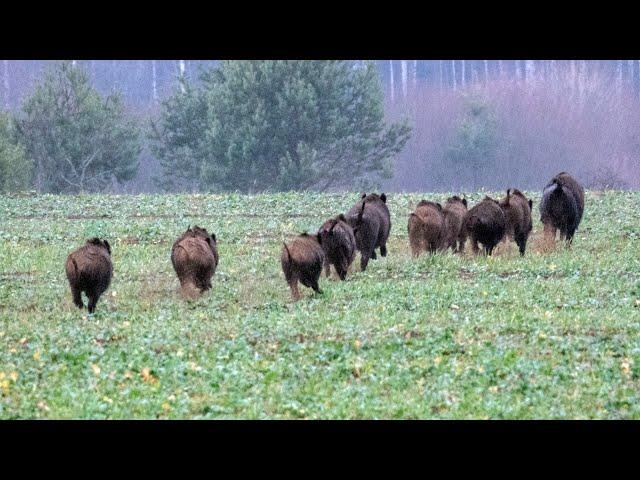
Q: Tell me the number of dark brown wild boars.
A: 10